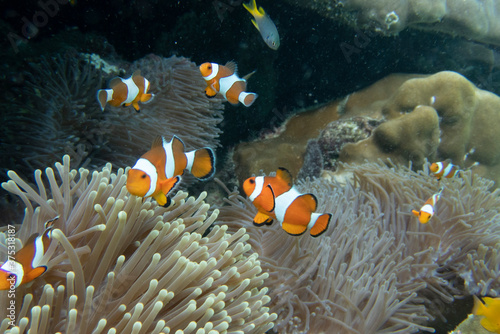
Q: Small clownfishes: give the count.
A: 2